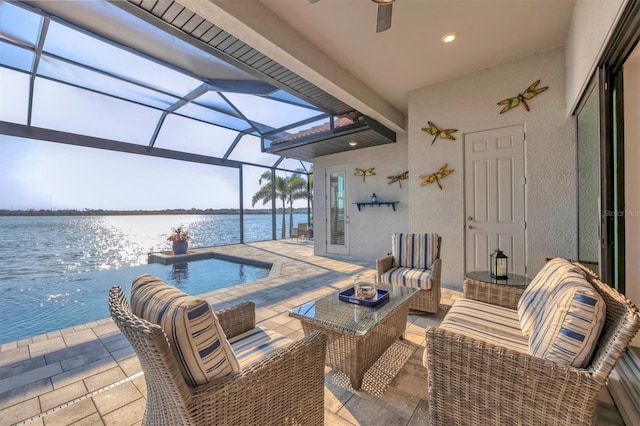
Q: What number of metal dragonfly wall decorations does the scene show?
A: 5